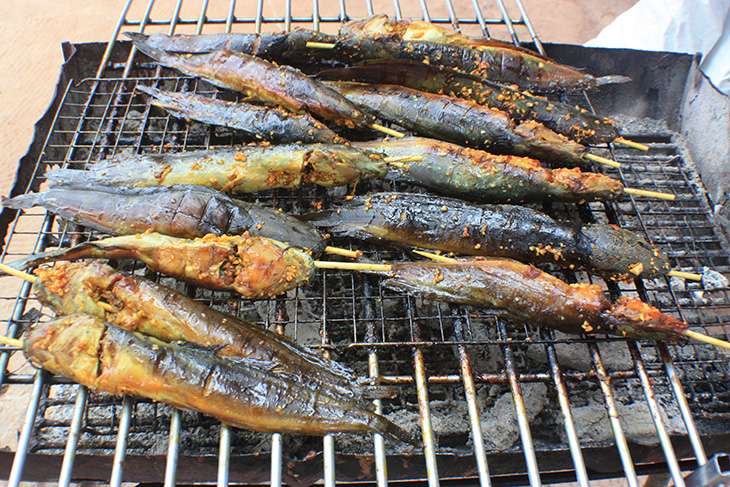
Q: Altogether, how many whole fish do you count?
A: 15